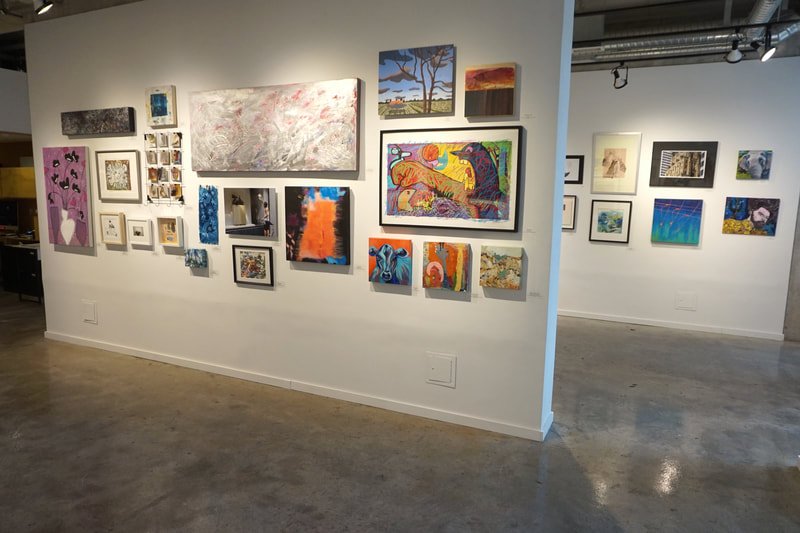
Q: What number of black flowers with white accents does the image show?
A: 9